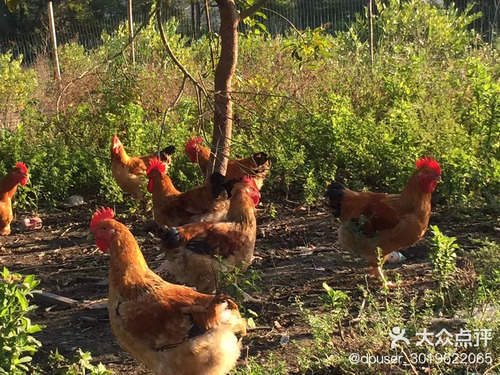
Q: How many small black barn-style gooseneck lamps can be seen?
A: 0